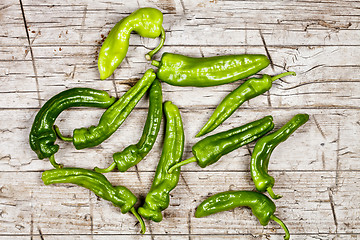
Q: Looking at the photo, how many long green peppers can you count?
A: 11